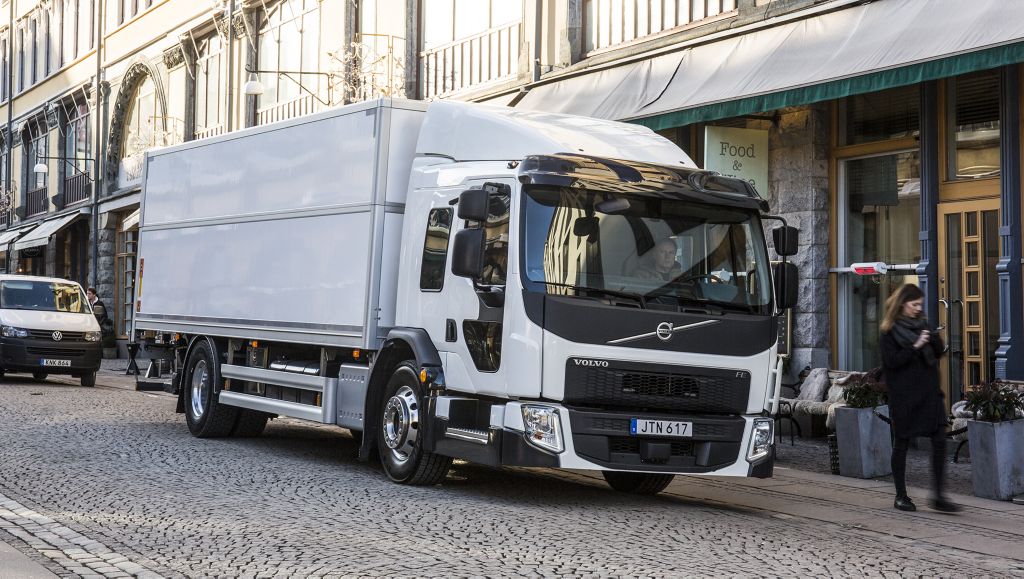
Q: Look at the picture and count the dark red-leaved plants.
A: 2